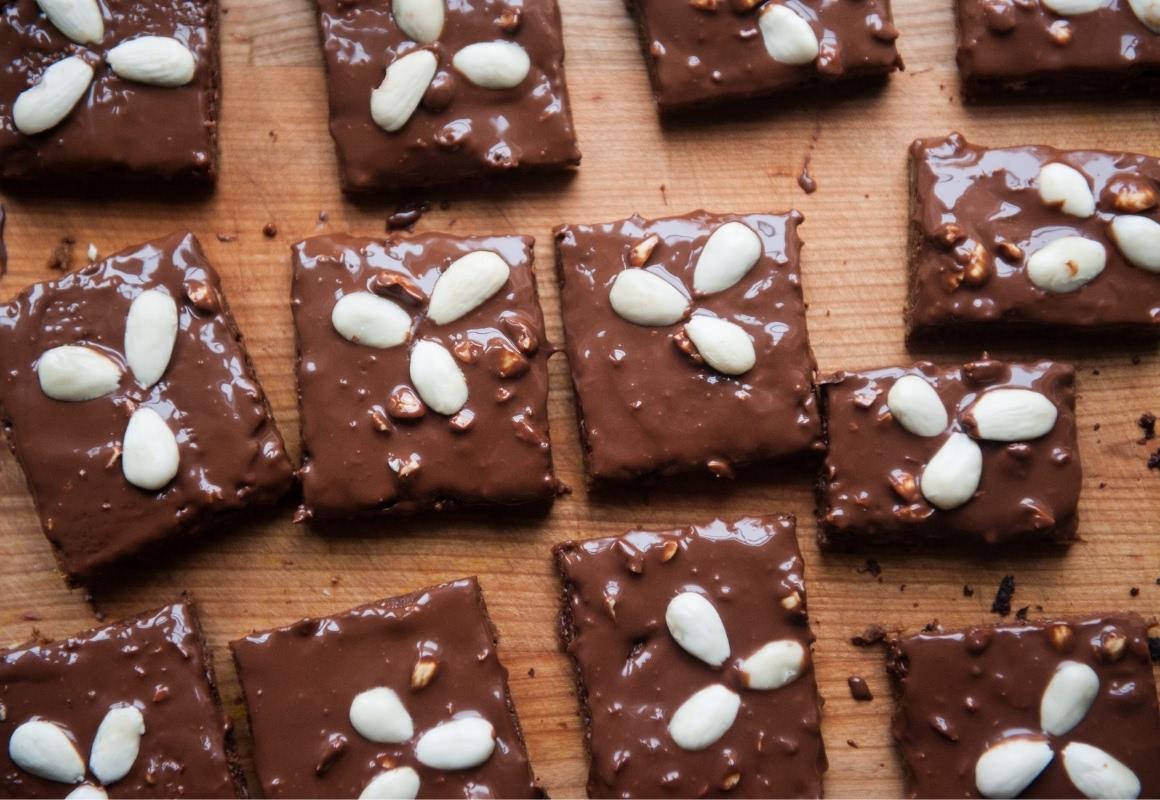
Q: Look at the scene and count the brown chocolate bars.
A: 13